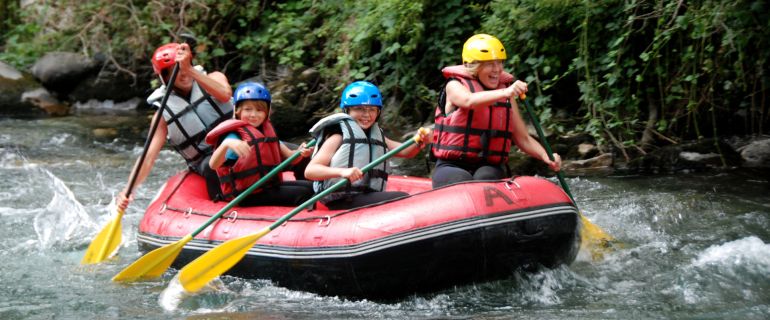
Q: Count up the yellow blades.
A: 4